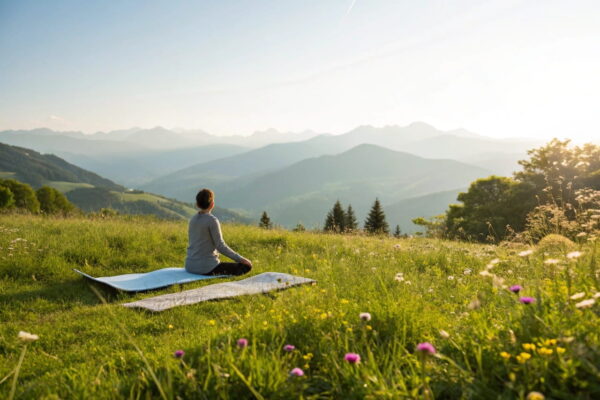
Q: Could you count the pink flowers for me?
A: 8